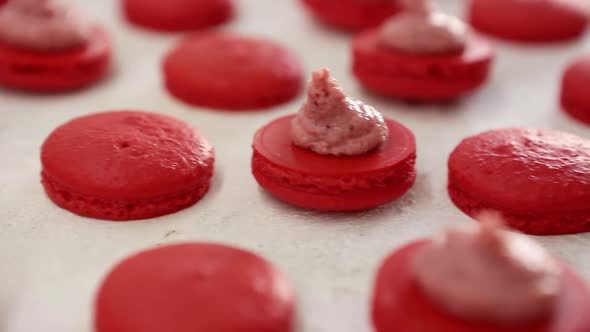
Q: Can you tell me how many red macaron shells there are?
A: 12